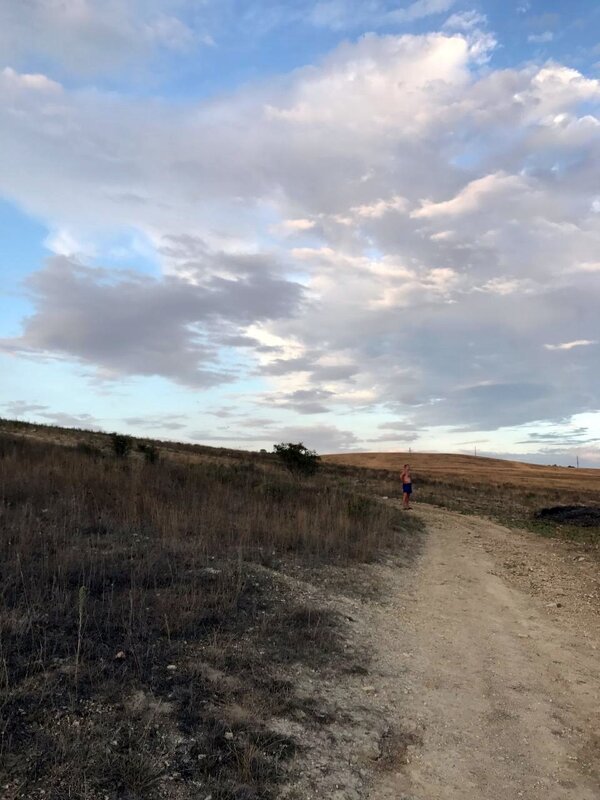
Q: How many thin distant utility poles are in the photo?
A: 3